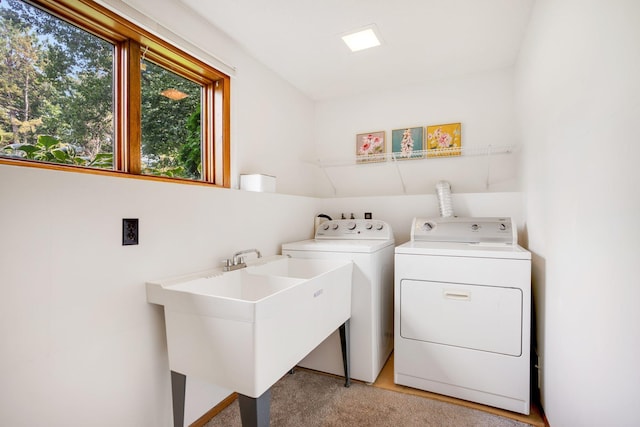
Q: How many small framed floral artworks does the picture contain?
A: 3